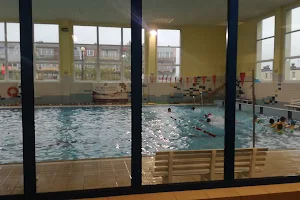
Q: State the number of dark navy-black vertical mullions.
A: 3